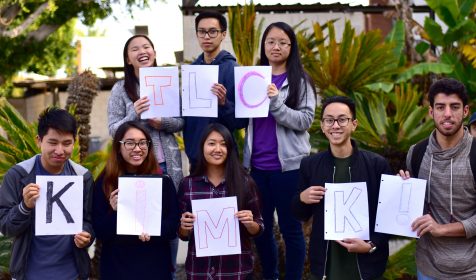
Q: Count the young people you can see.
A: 8